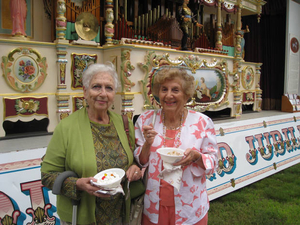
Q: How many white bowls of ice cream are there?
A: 2